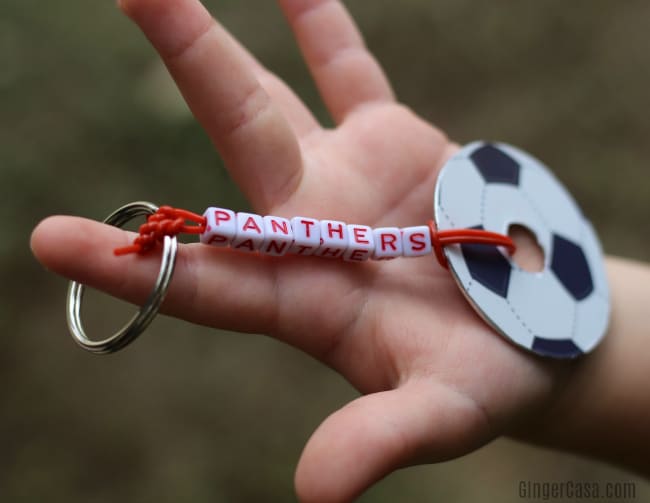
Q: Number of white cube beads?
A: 8